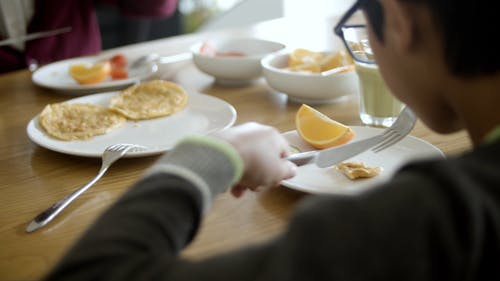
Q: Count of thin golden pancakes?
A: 2